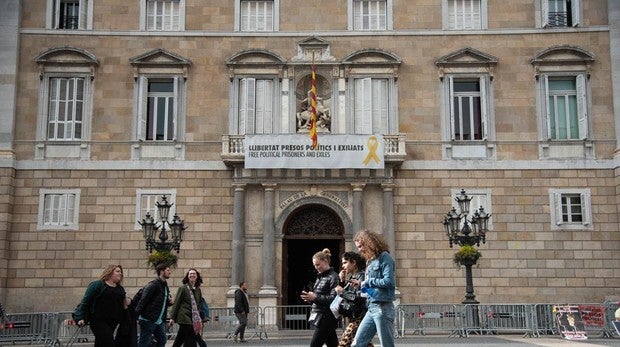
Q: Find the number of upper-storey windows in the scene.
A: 12